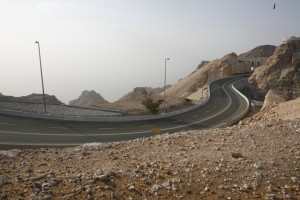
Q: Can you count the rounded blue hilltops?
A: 0